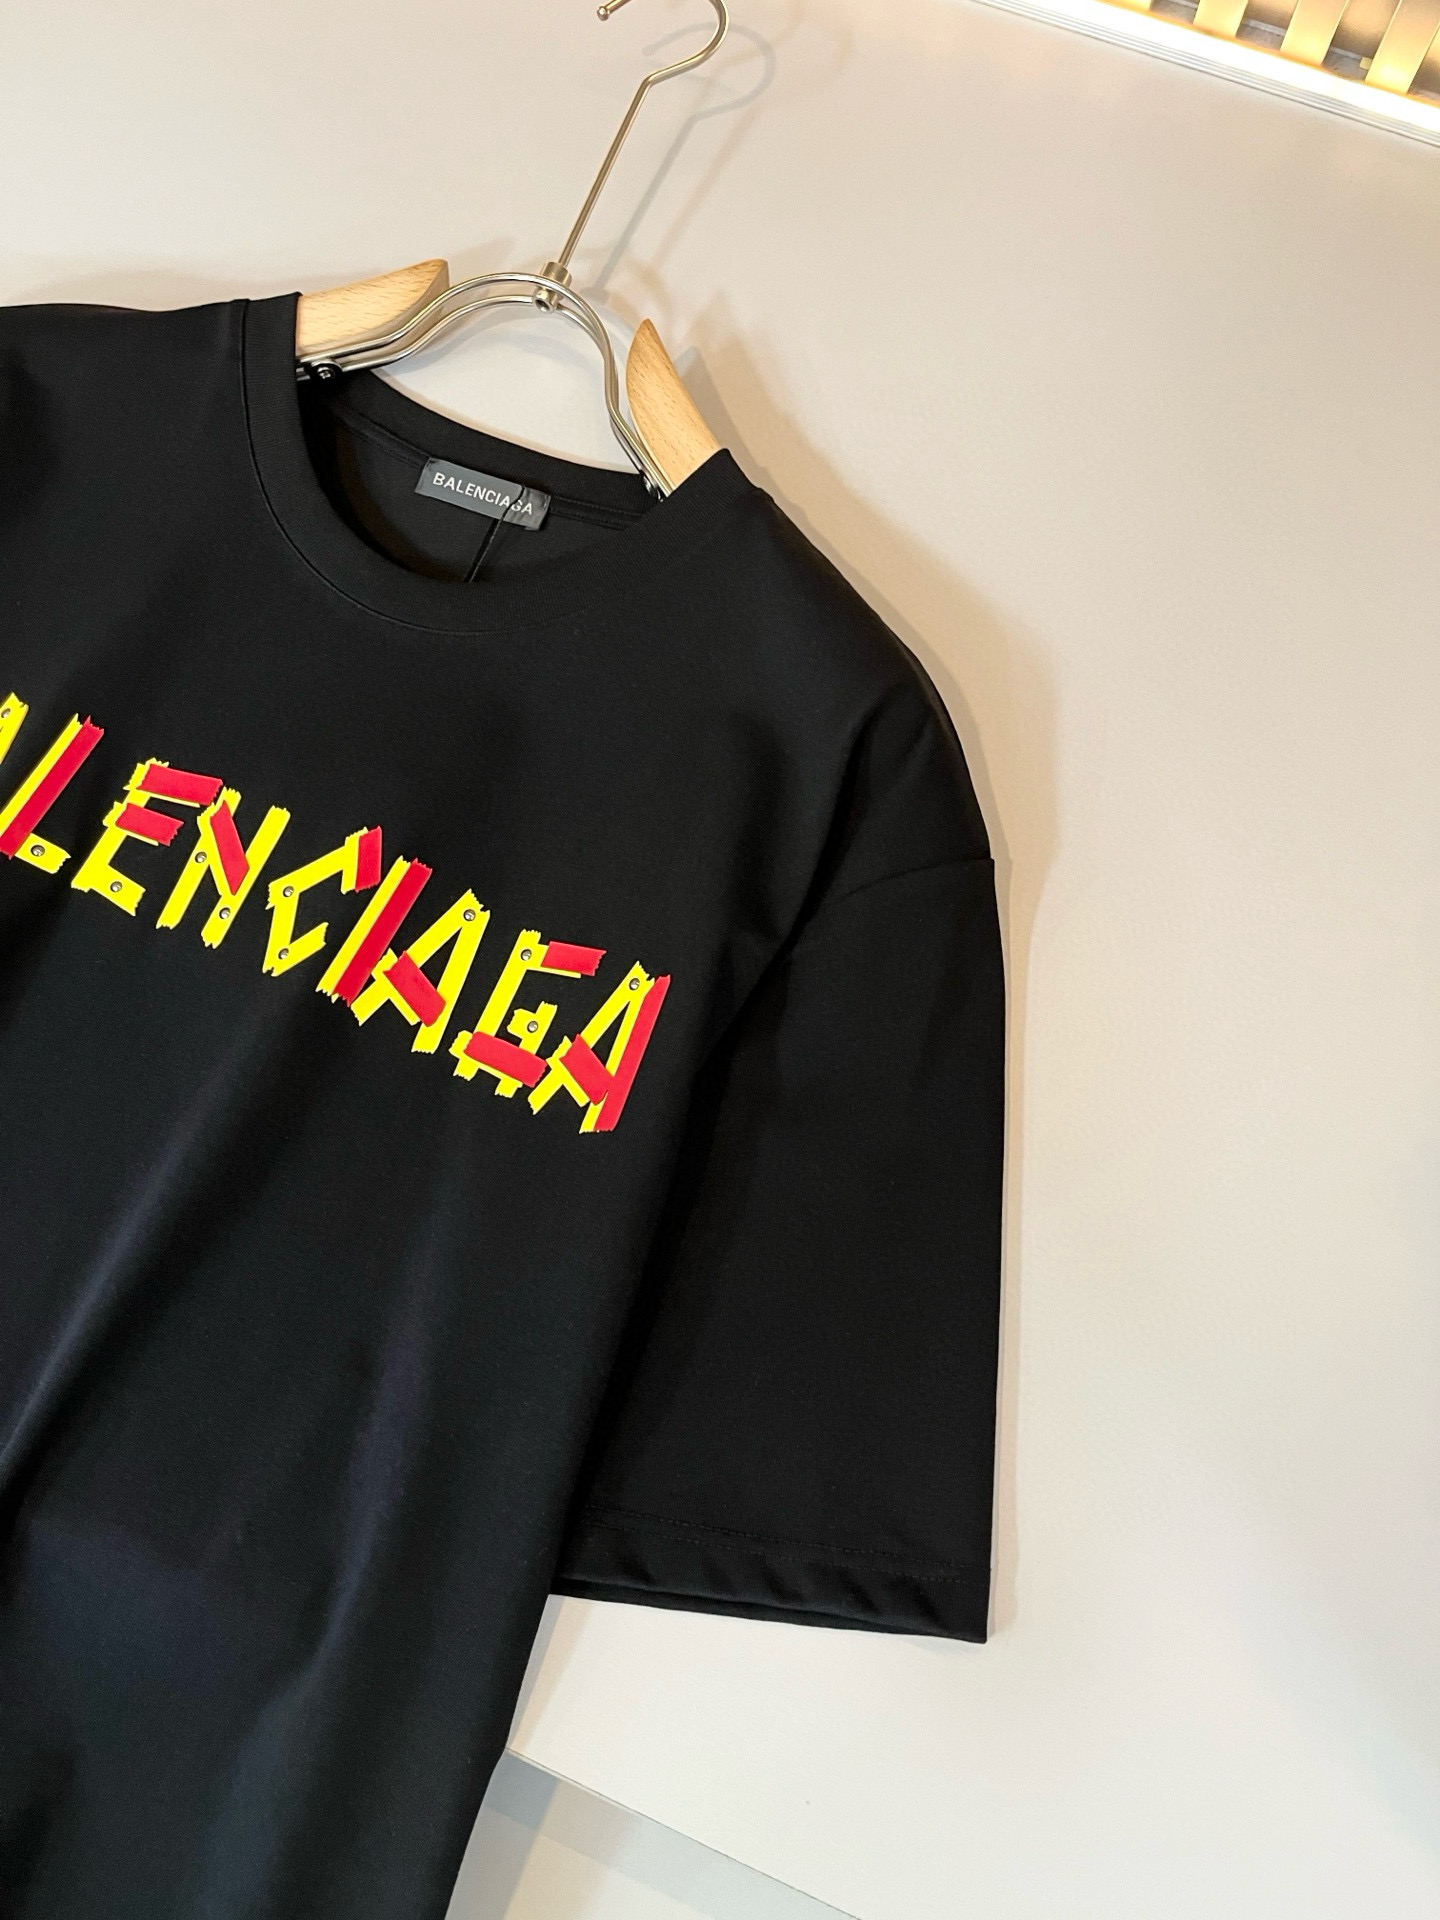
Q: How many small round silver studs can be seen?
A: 11